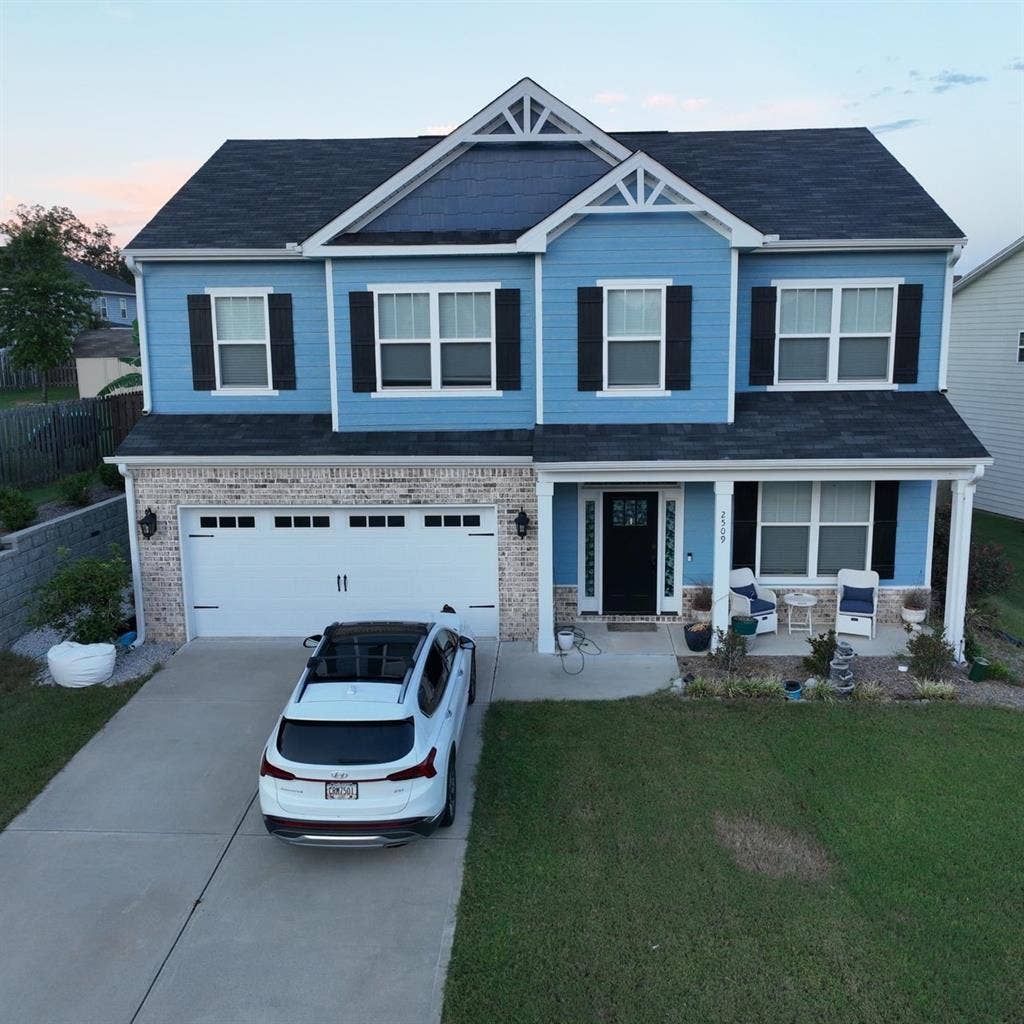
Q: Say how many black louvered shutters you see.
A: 10